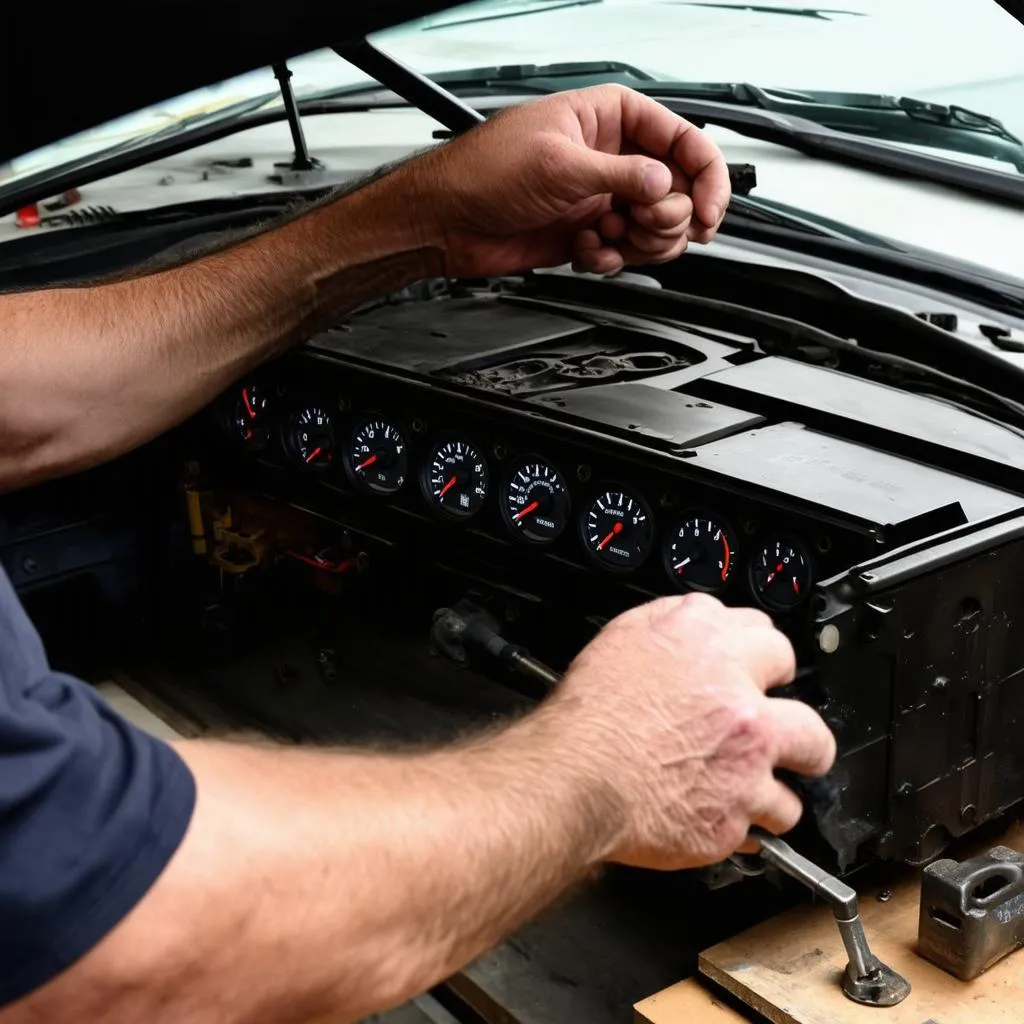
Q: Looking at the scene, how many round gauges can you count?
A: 8